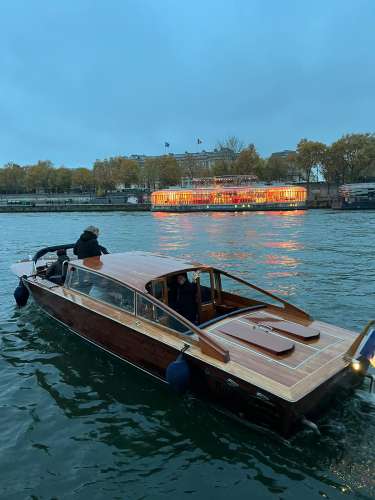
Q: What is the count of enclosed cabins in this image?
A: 1